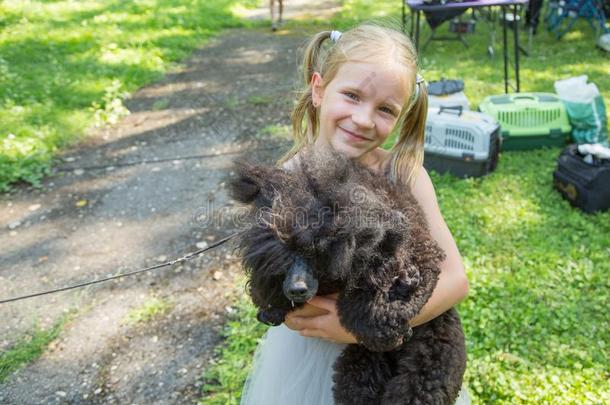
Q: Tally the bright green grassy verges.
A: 2